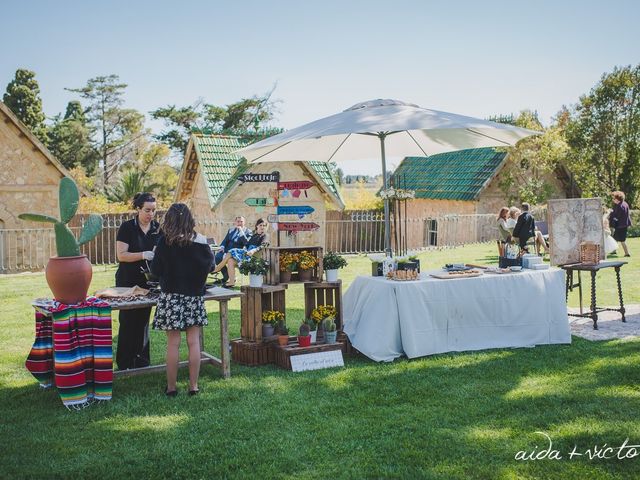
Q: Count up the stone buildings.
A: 3